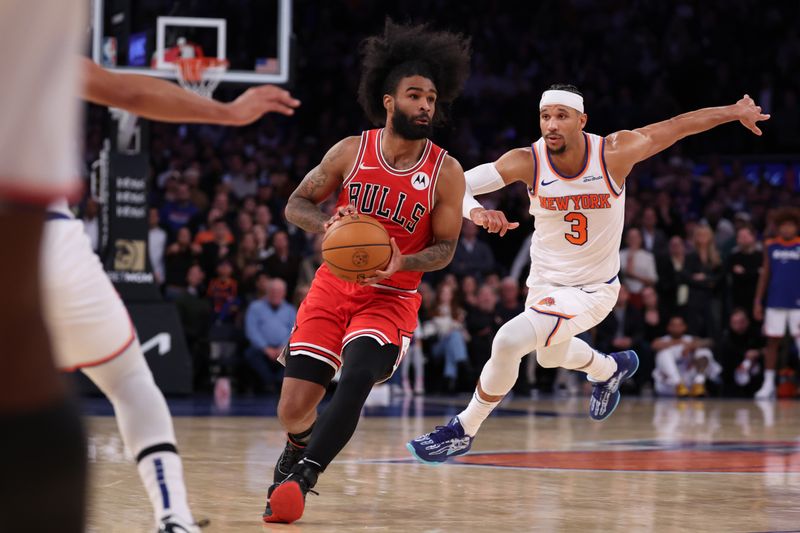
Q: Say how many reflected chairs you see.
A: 0